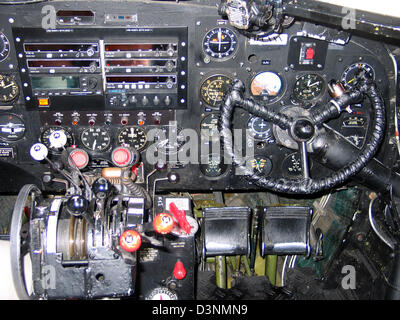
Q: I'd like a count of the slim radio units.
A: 5